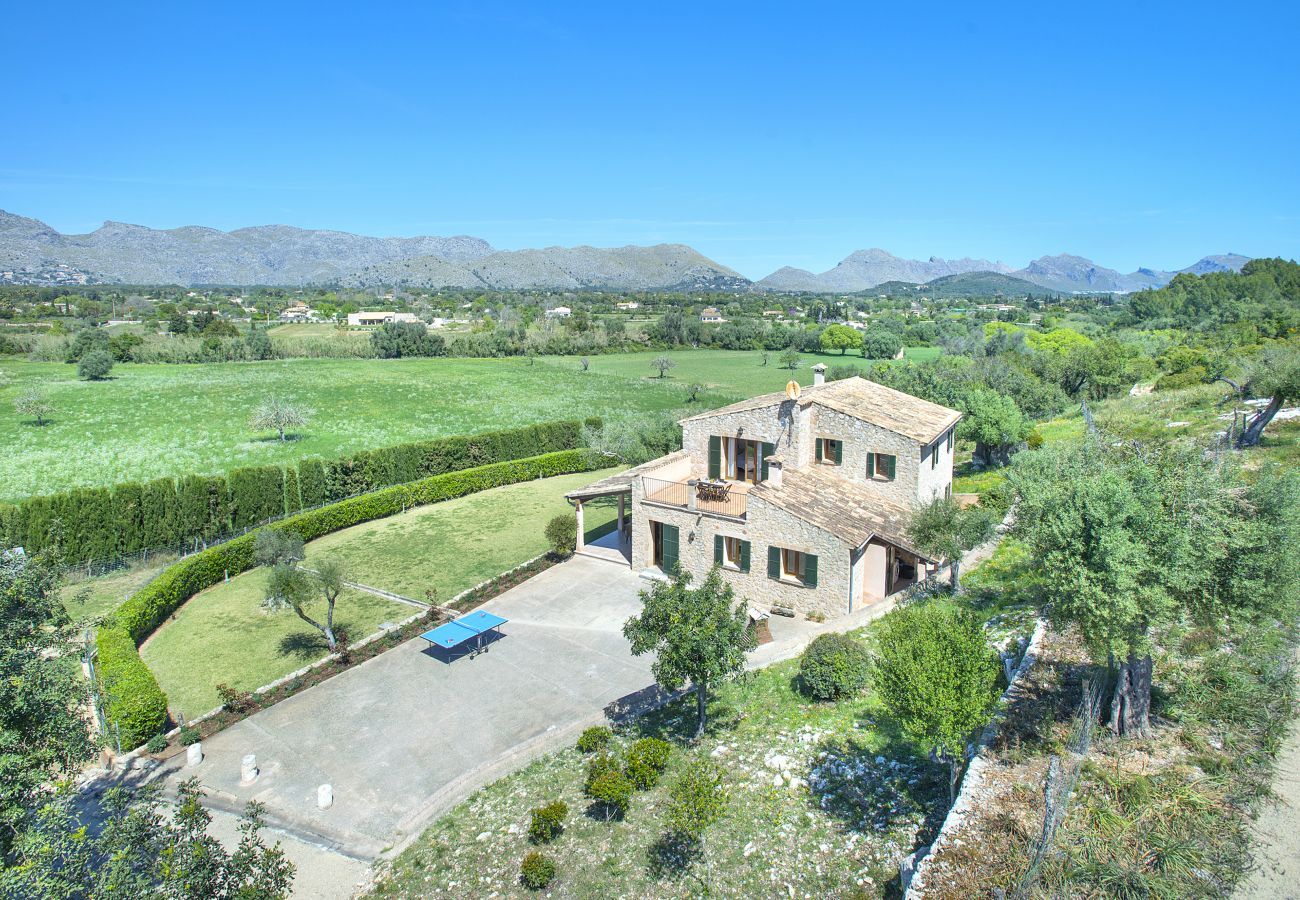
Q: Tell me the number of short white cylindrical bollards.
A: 3